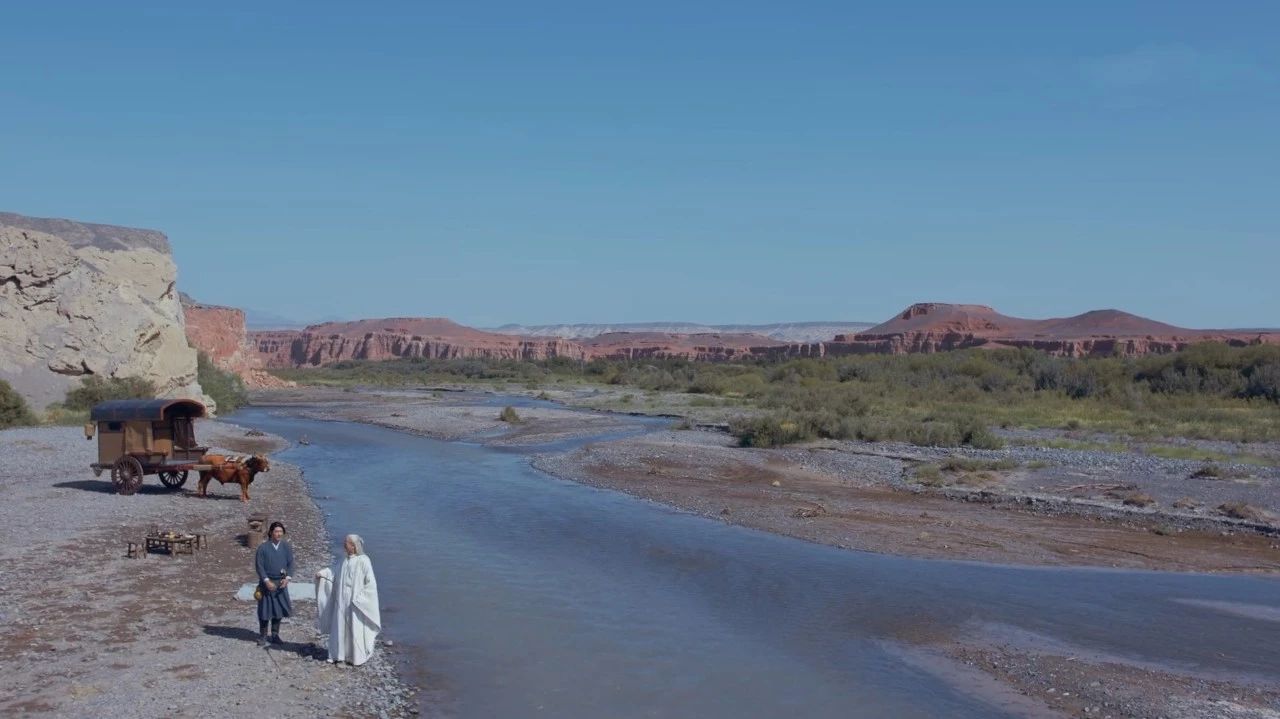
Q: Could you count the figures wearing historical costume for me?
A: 2